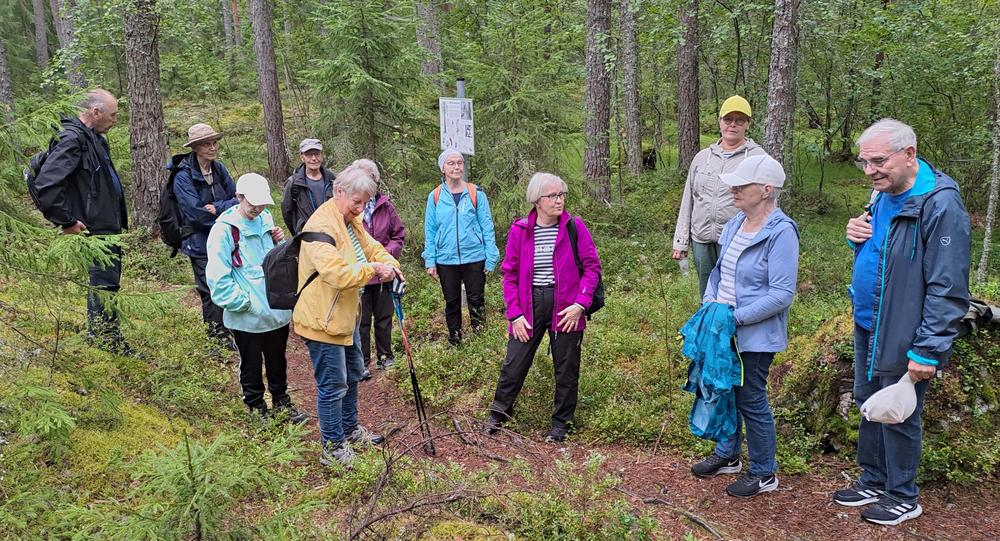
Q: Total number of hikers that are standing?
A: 11